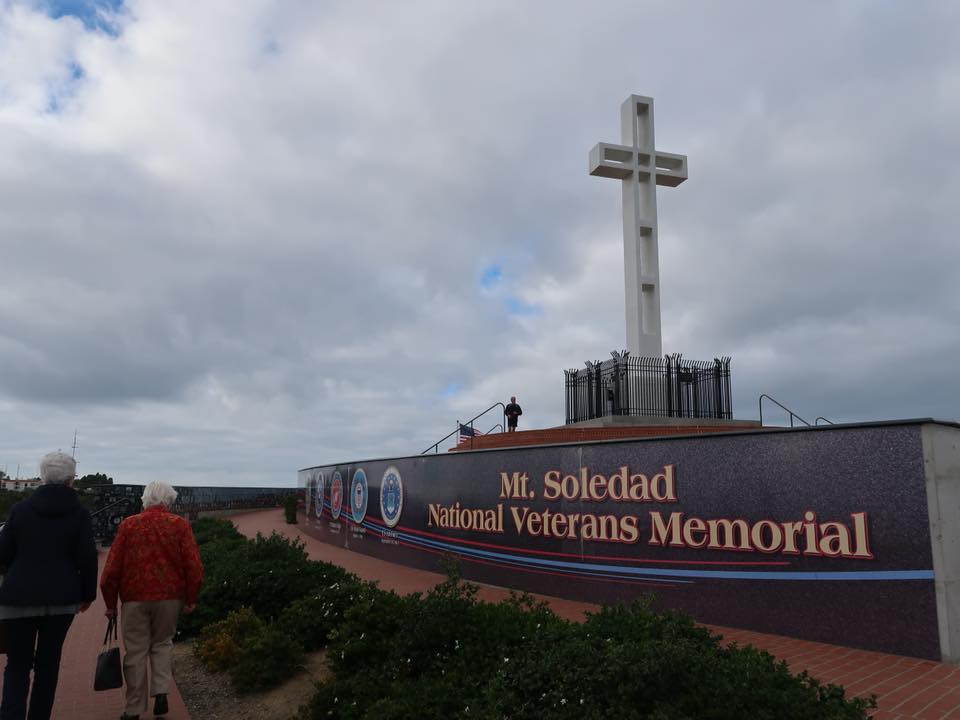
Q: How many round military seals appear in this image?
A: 5